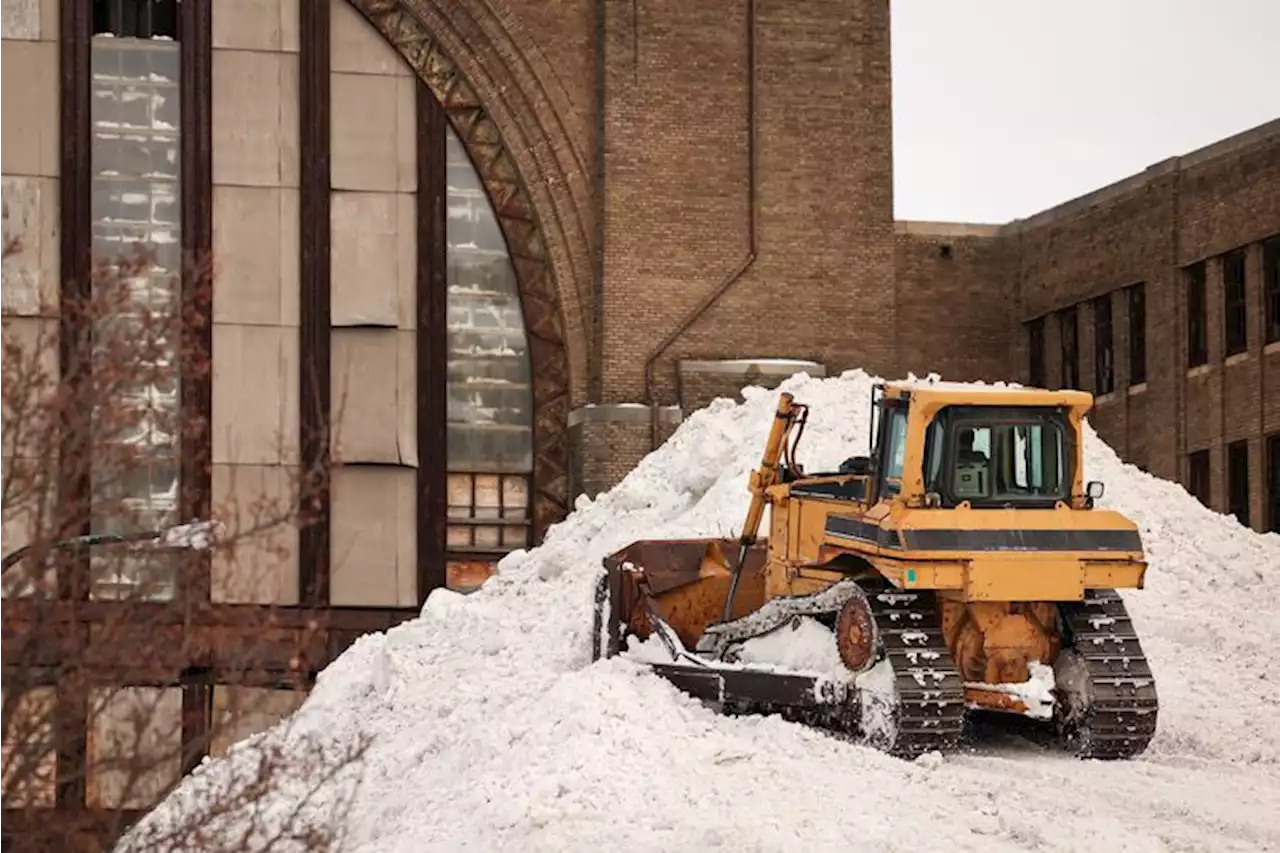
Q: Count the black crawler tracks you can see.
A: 2